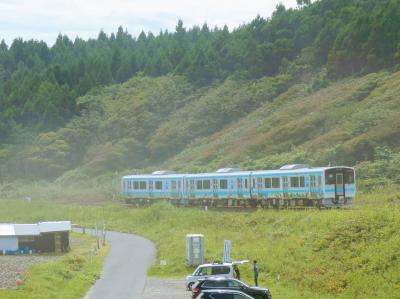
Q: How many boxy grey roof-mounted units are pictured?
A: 3